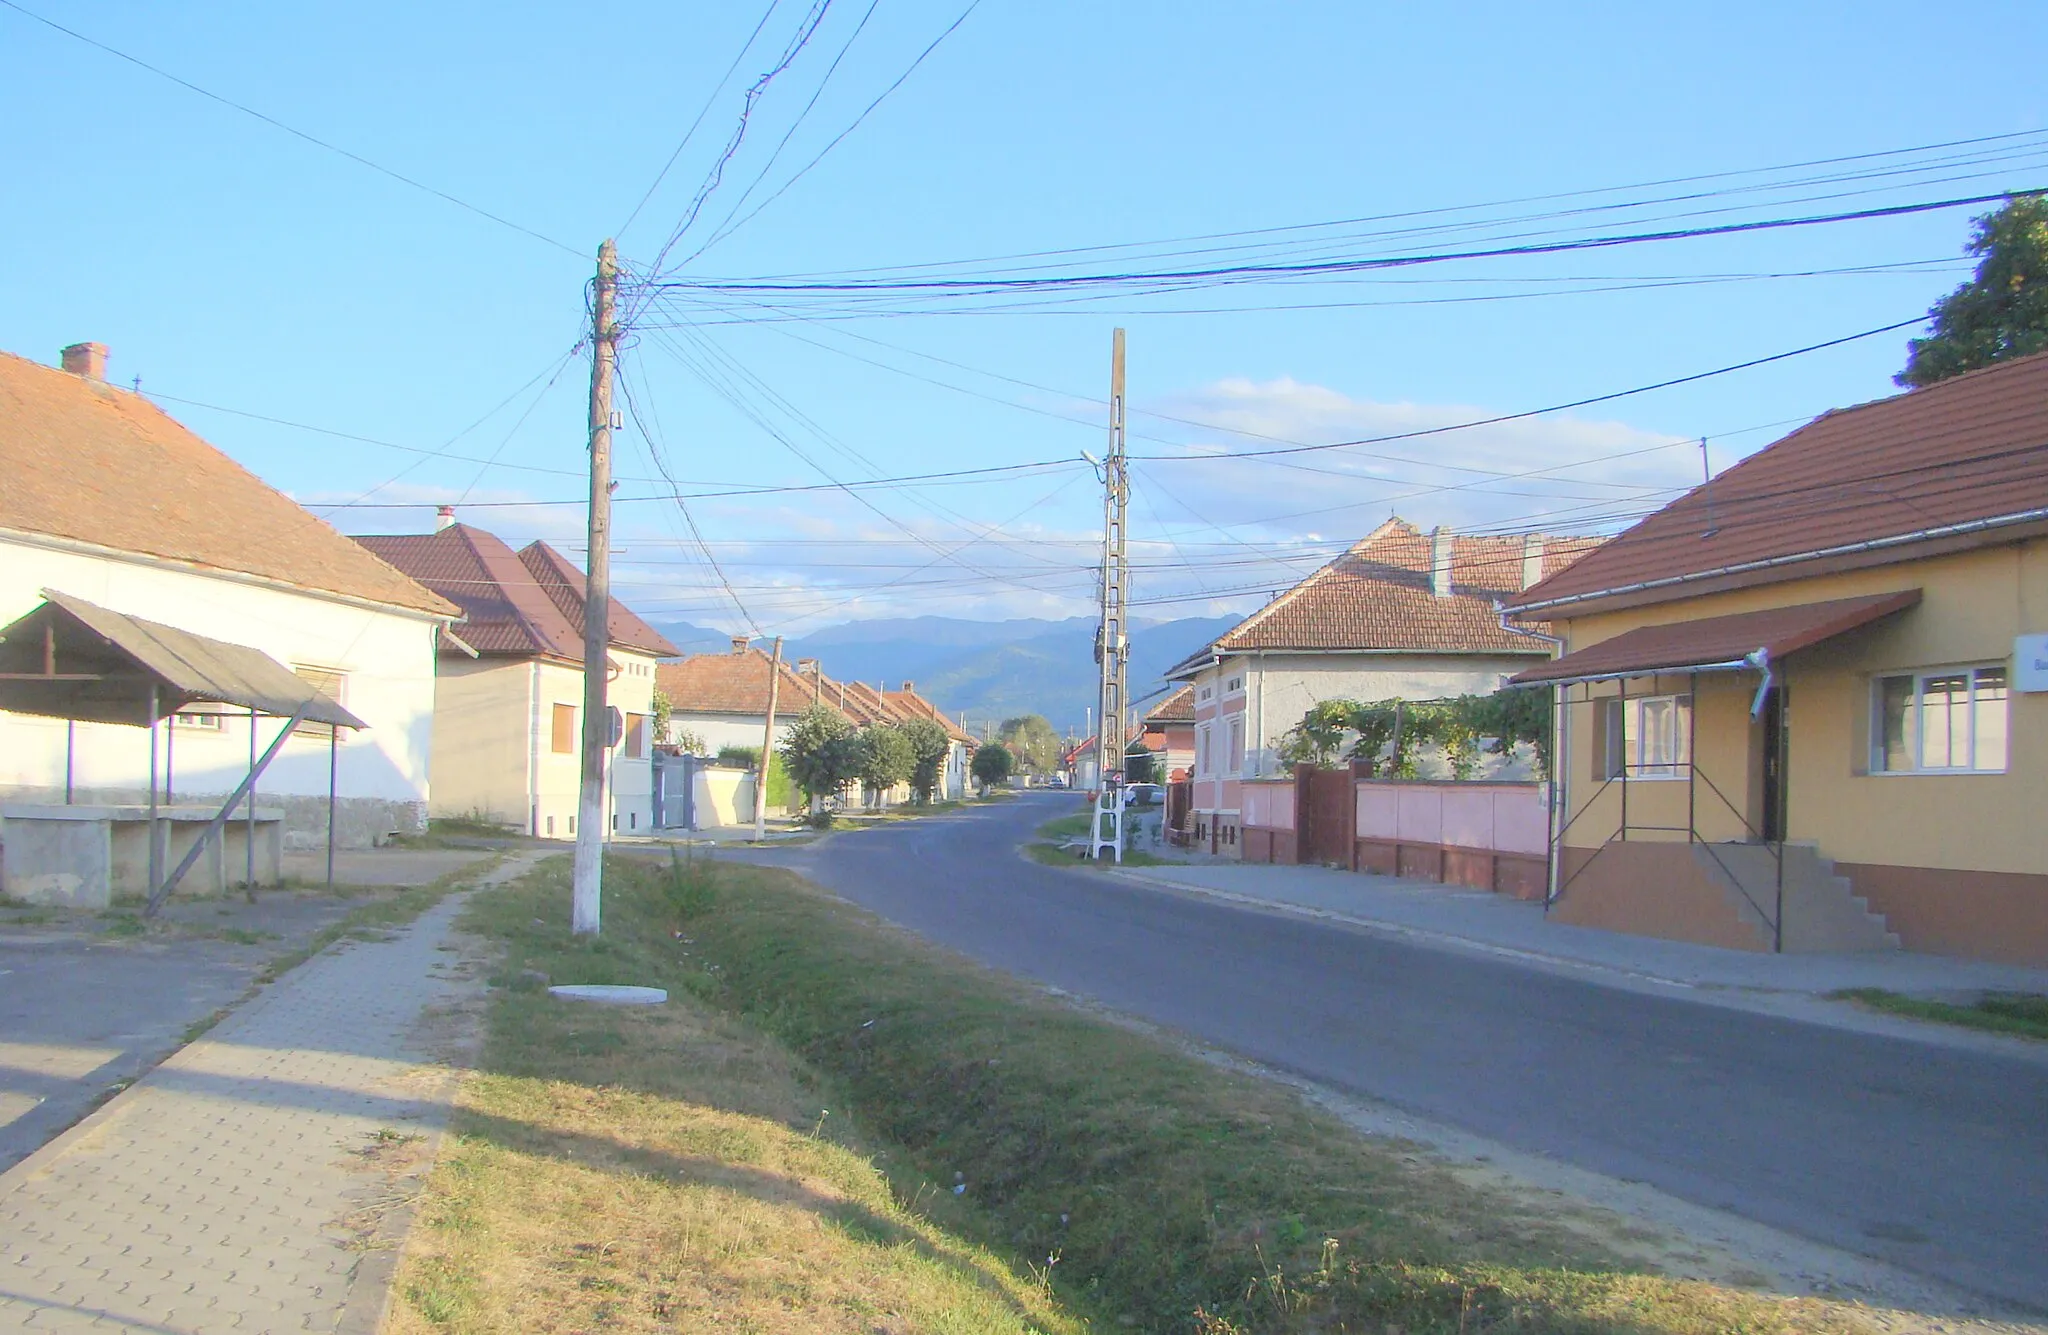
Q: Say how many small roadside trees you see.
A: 4